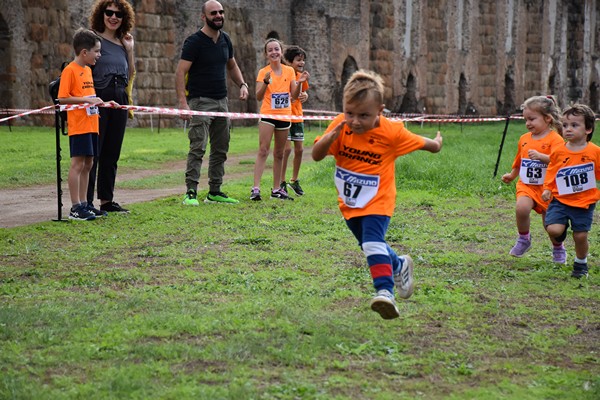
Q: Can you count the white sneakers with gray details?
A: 2